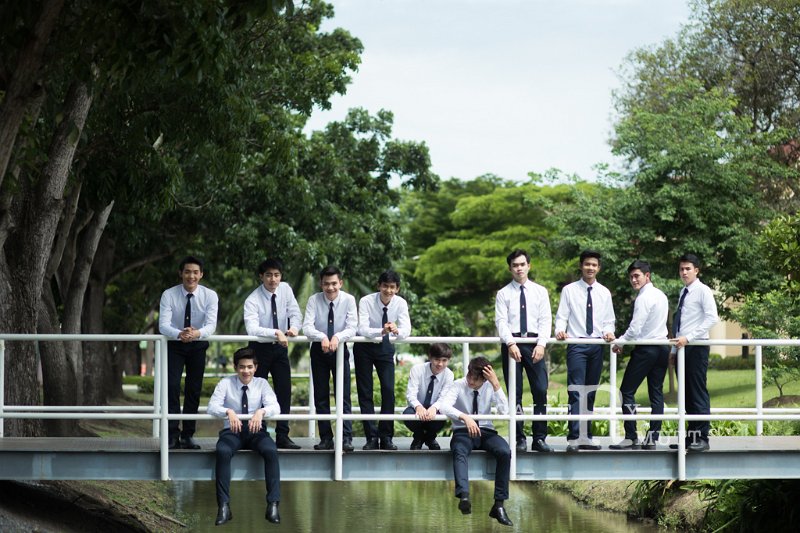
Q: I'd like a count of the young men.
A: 11